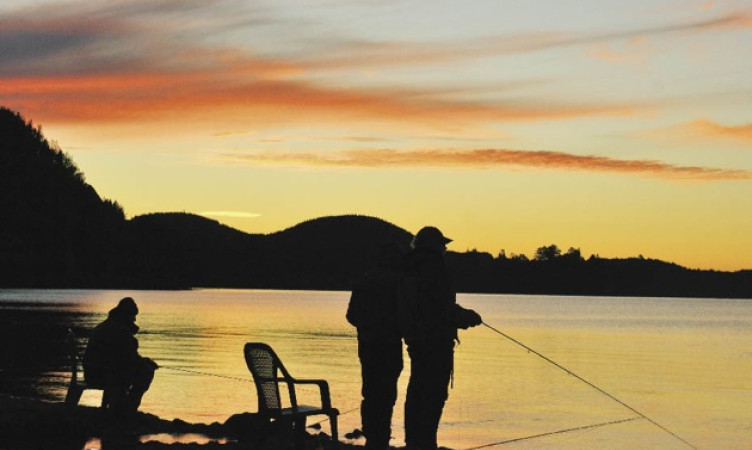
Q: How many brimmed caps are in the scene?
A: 1